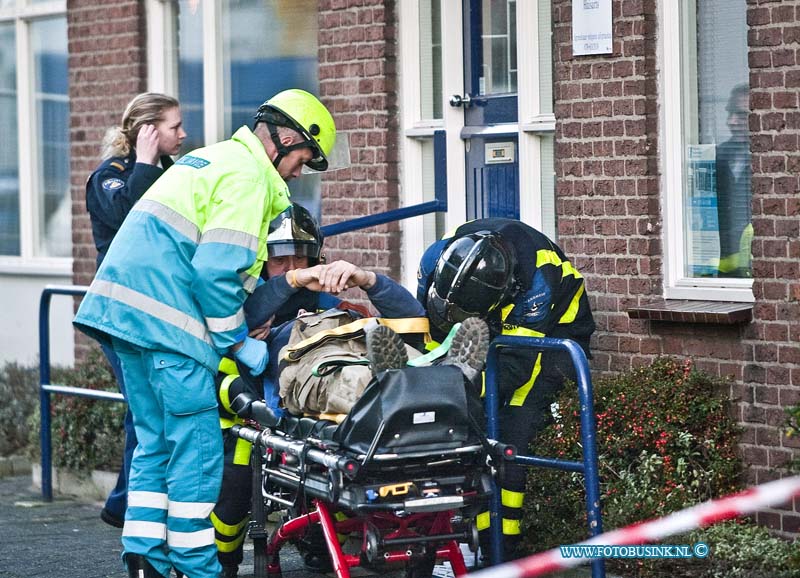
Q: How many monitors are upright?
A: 0